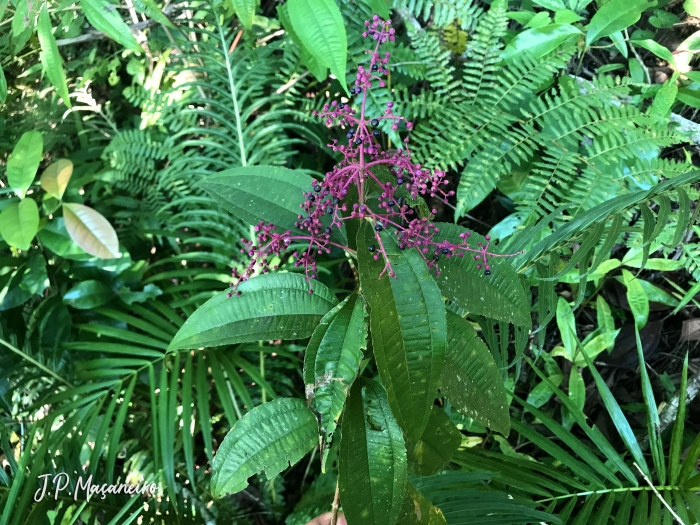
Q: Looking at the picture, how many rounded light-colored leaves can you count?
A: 4